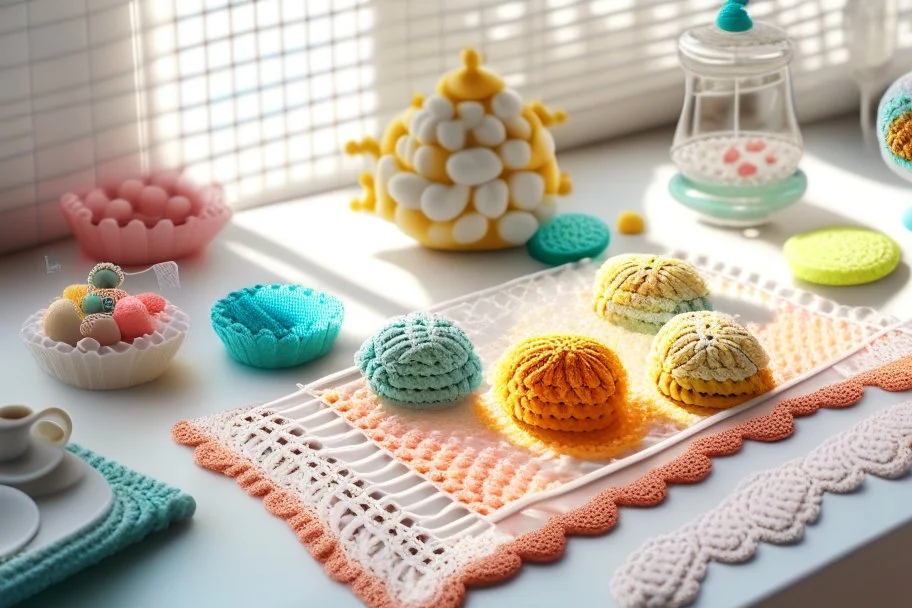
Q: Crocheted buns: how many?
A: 4